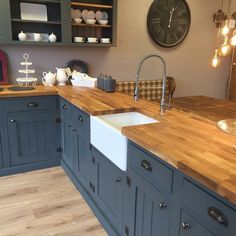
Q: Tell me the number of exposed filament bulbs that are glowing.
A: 4